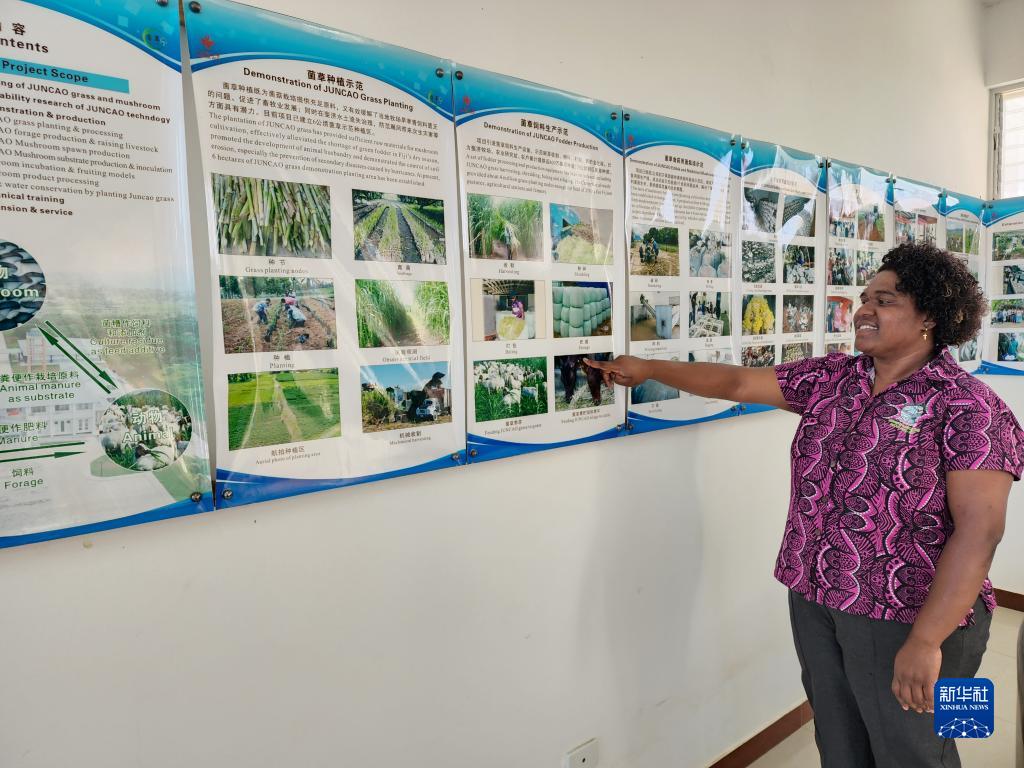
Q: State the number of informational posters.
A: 9